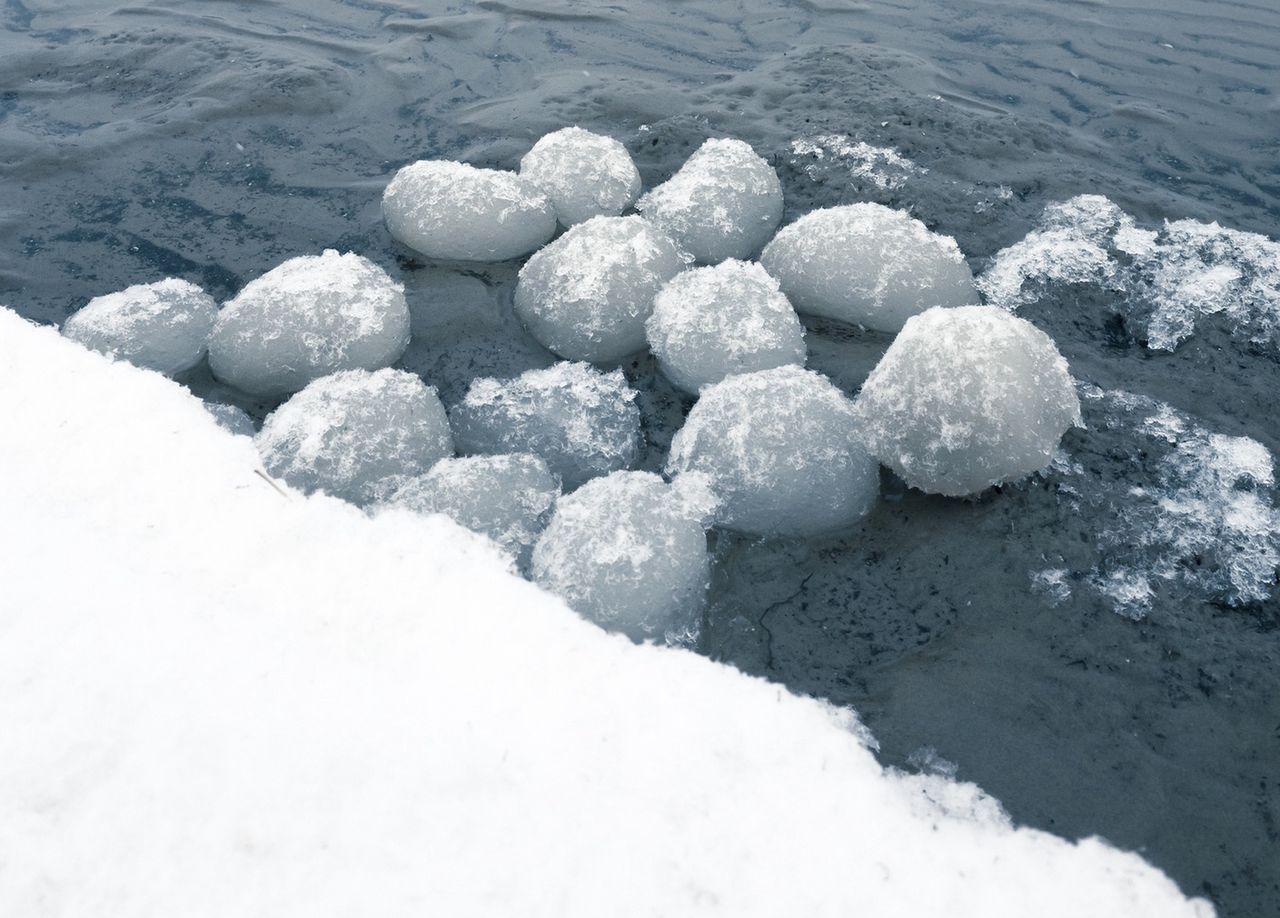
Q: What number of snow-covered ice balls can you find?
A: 14